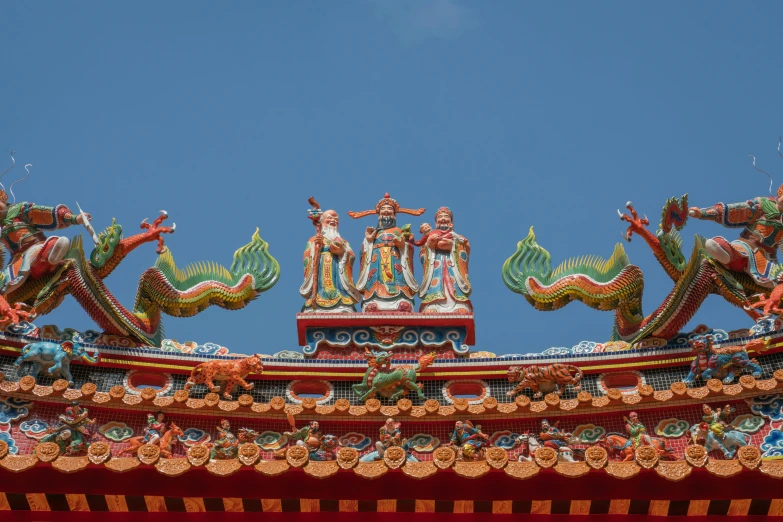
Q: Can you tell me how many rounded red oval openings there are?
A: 4